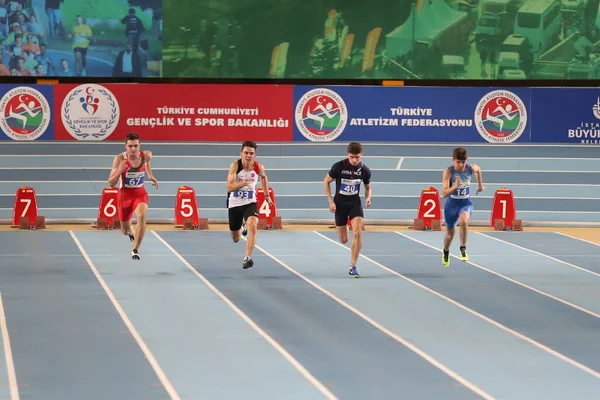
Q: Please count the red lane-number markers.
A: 6